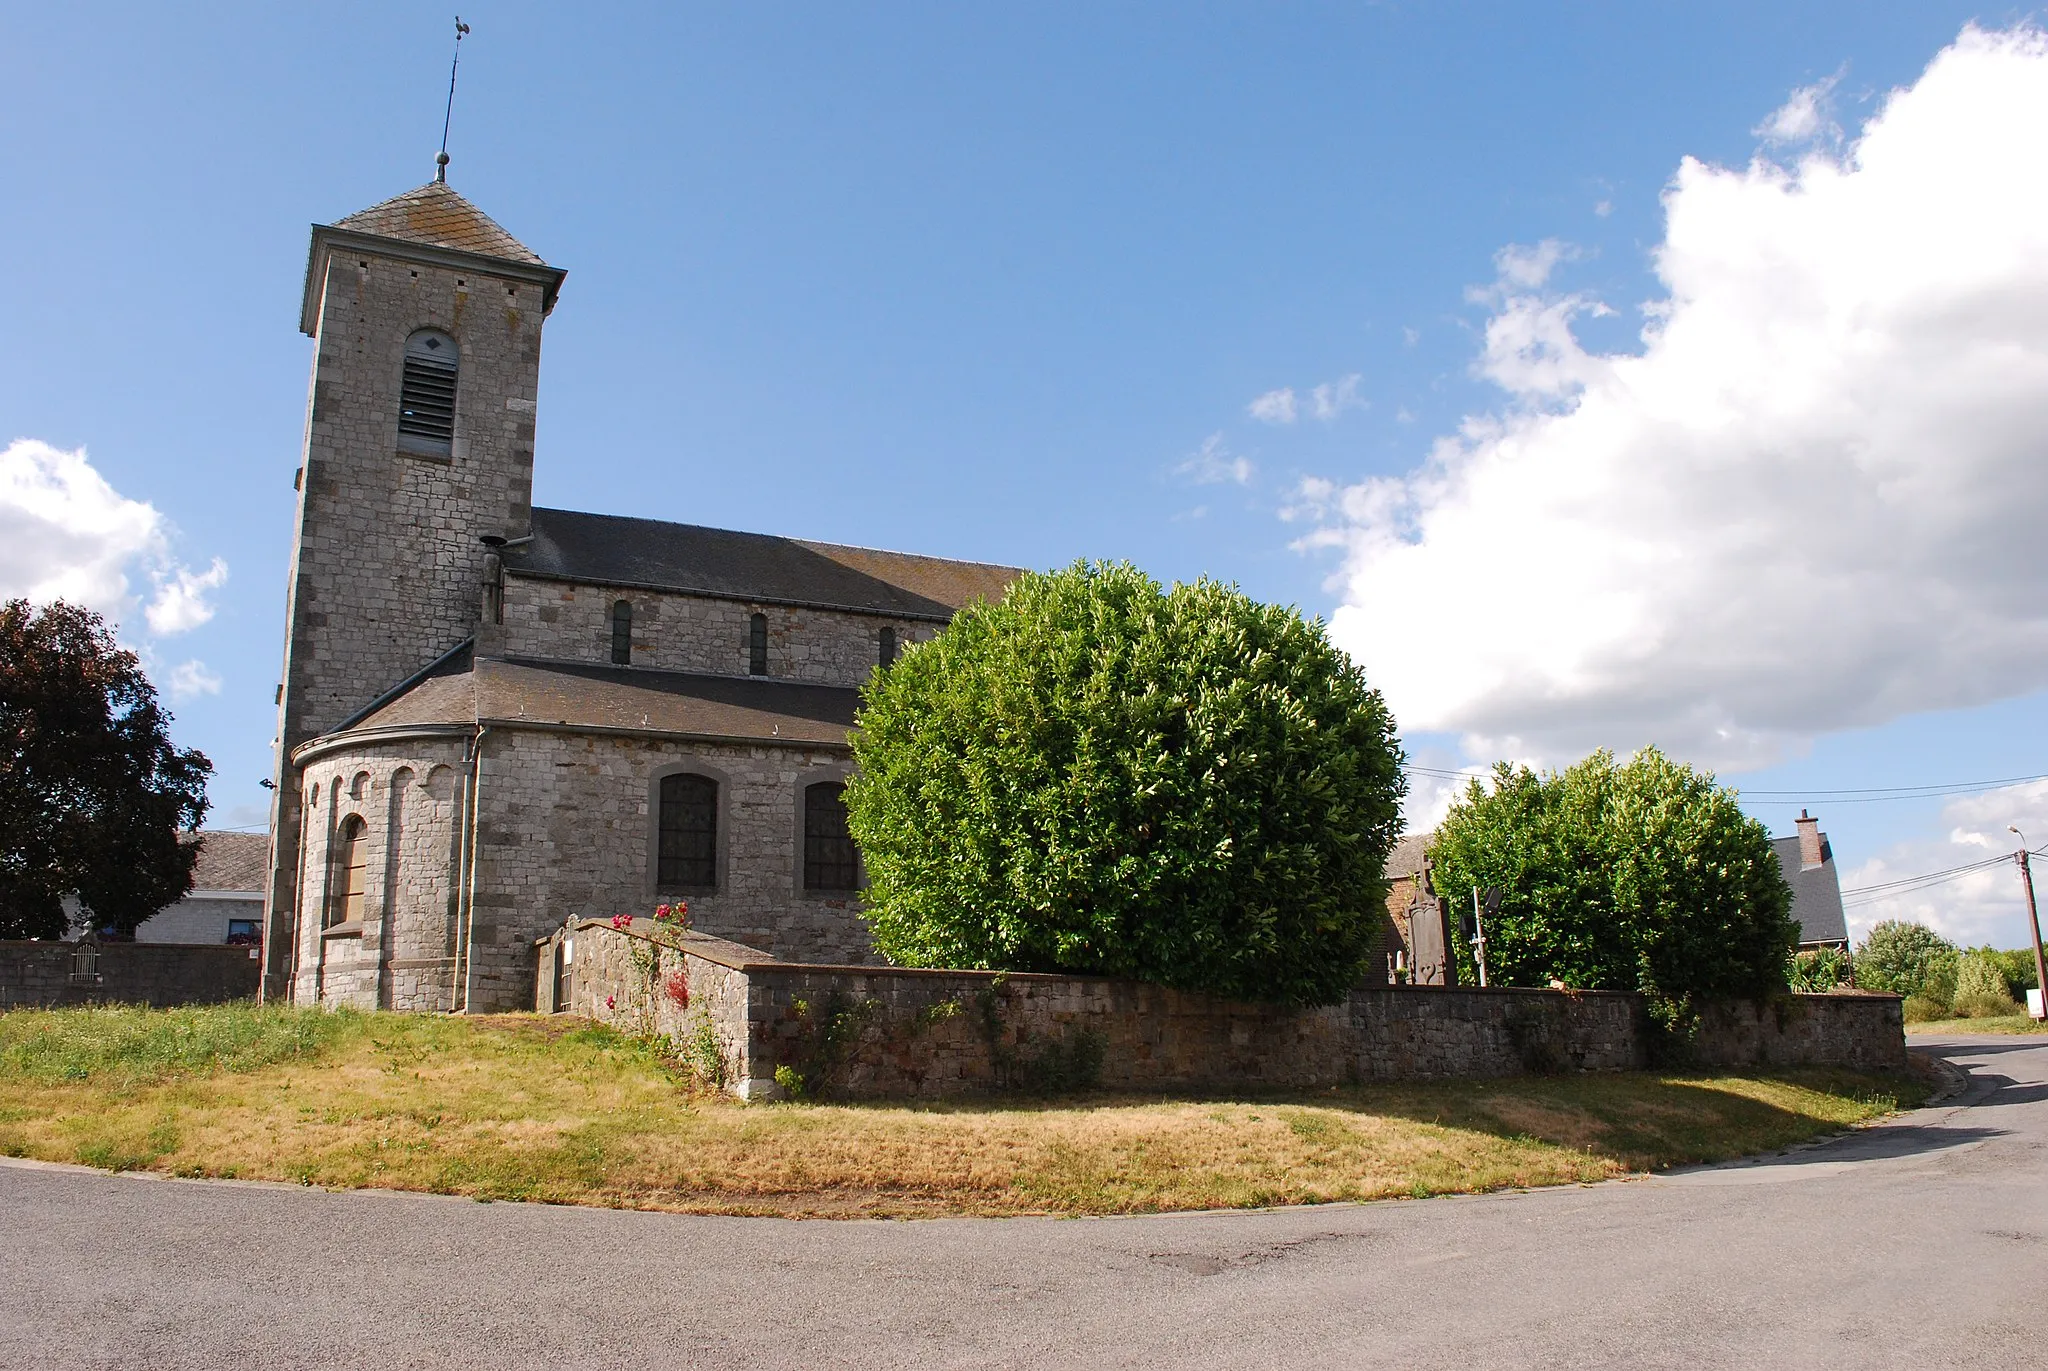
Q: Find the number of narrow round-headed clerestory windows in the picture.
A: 3